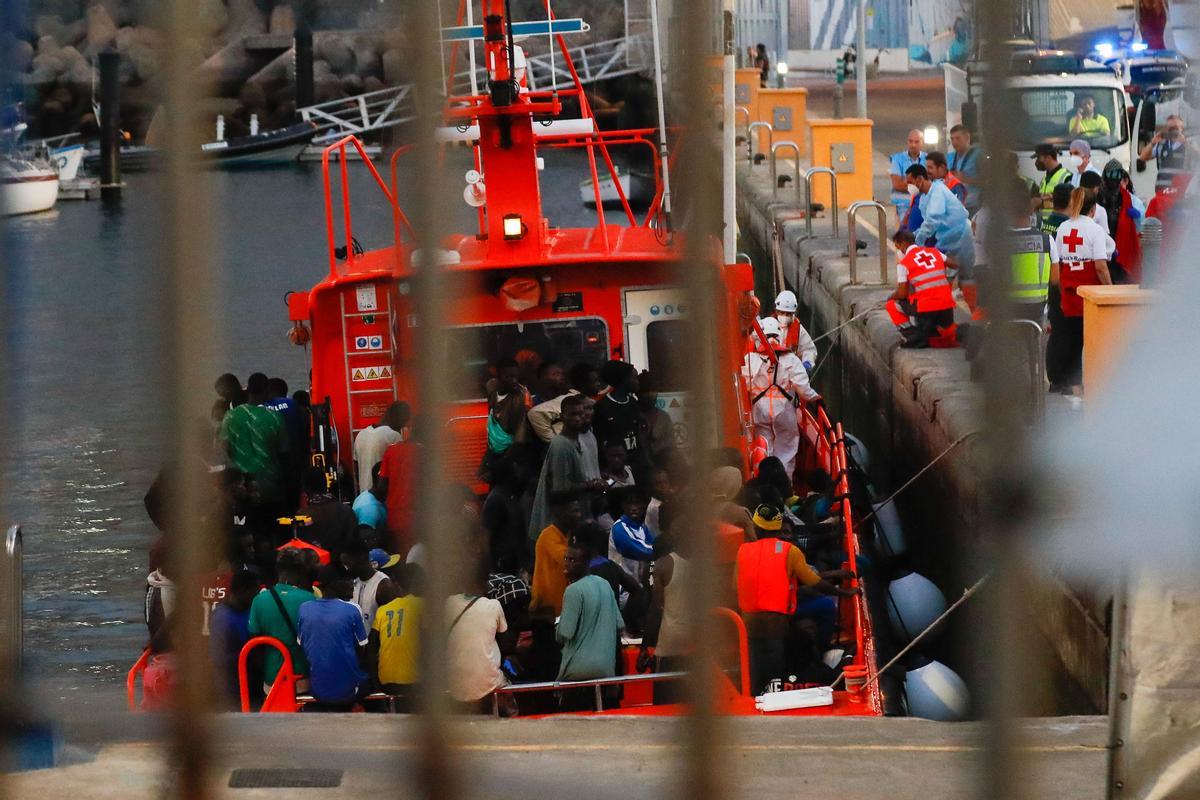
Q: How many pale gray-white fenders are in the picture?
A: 4